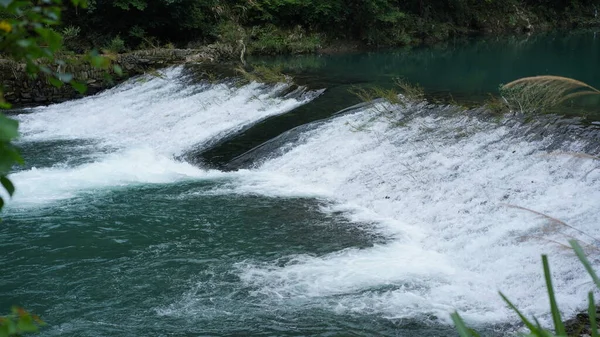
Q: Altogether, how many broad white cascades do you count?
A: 2